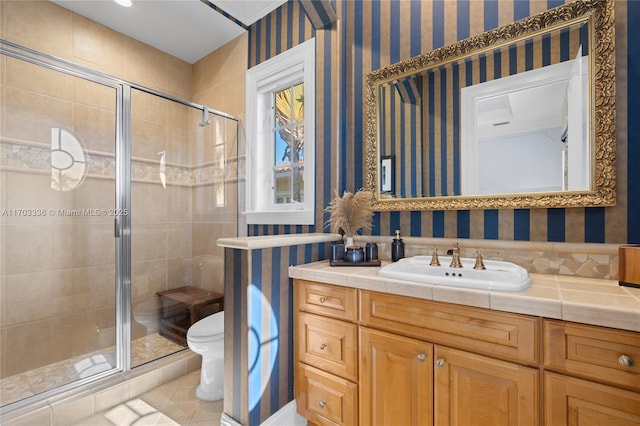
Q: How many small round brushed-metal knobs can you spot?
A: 6